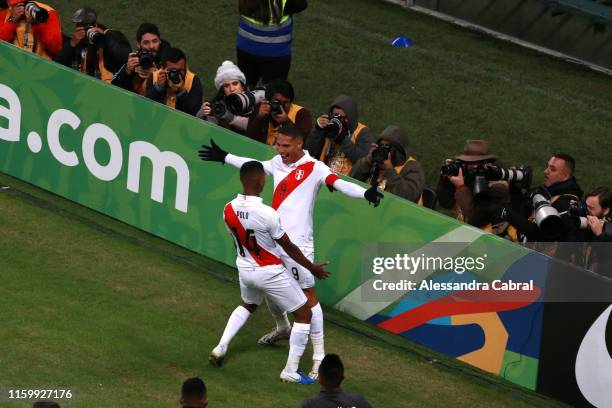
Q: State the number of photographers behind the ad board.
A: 11